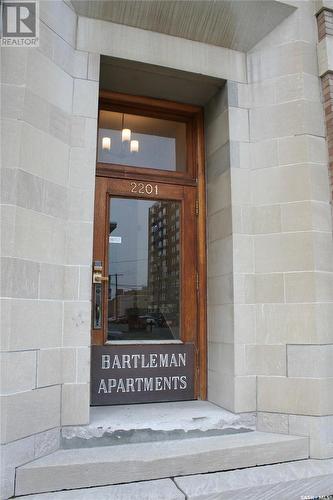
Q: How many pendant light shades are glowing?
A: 3